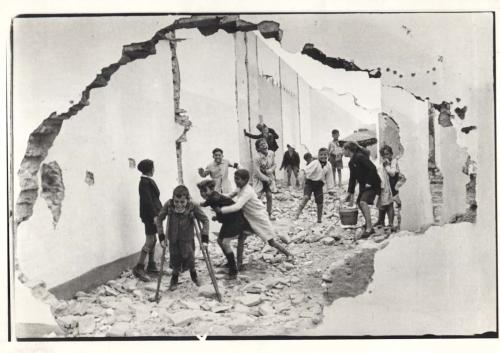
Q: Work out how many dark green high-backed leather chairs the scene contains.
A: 0